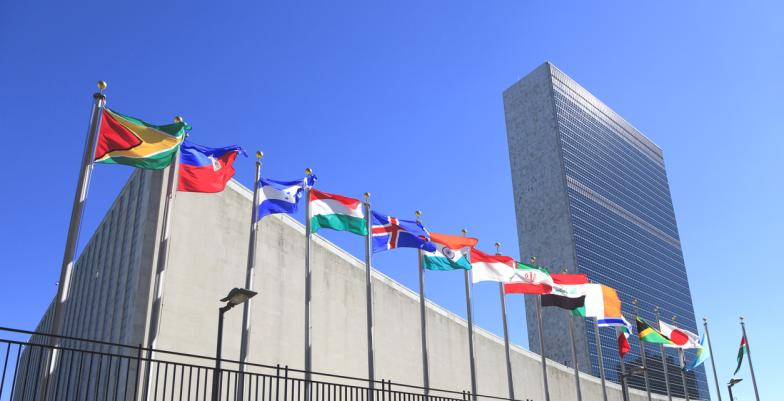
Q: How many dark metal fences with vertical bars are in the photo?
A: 1